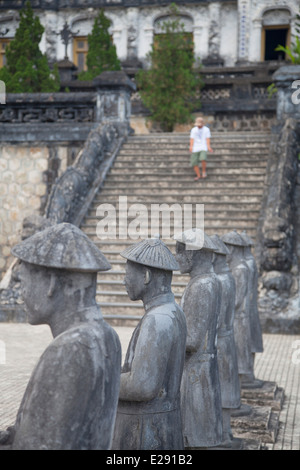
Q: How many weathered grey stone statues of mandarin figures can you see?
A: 6